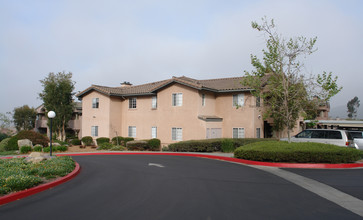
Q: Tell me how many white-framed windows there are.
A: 13